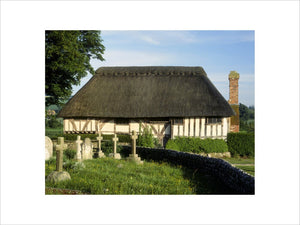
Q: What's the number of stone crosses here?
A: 5